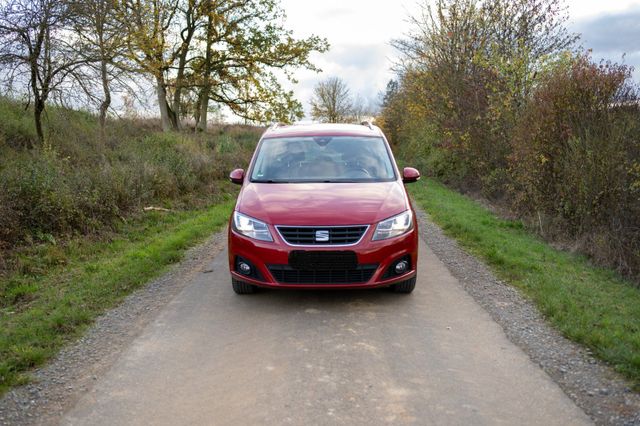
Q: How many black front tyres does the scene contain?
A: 2